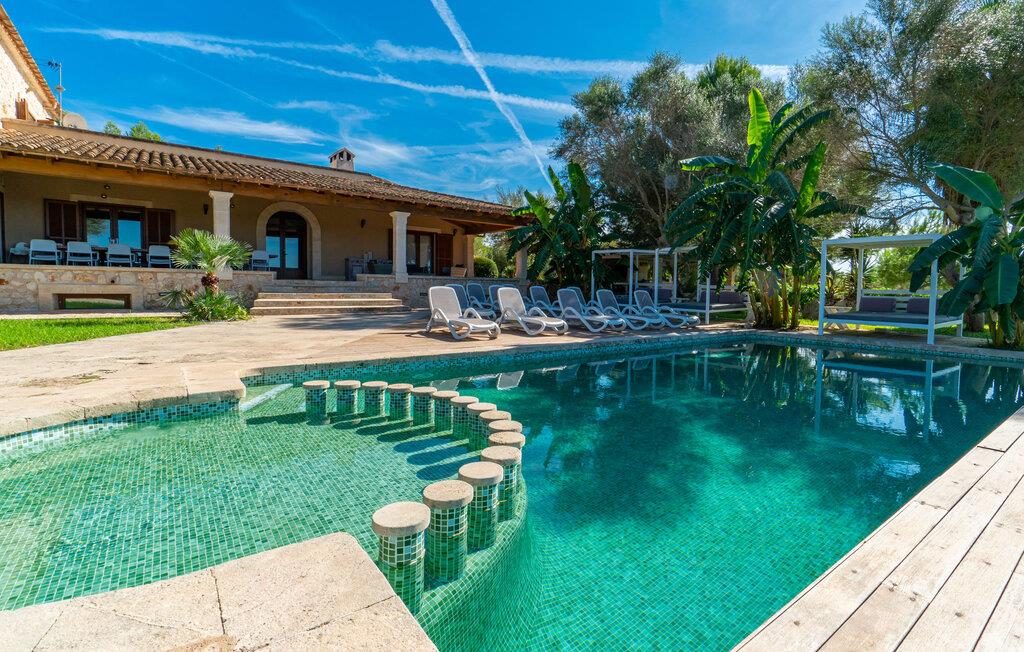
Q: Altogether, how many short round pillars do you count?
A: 15